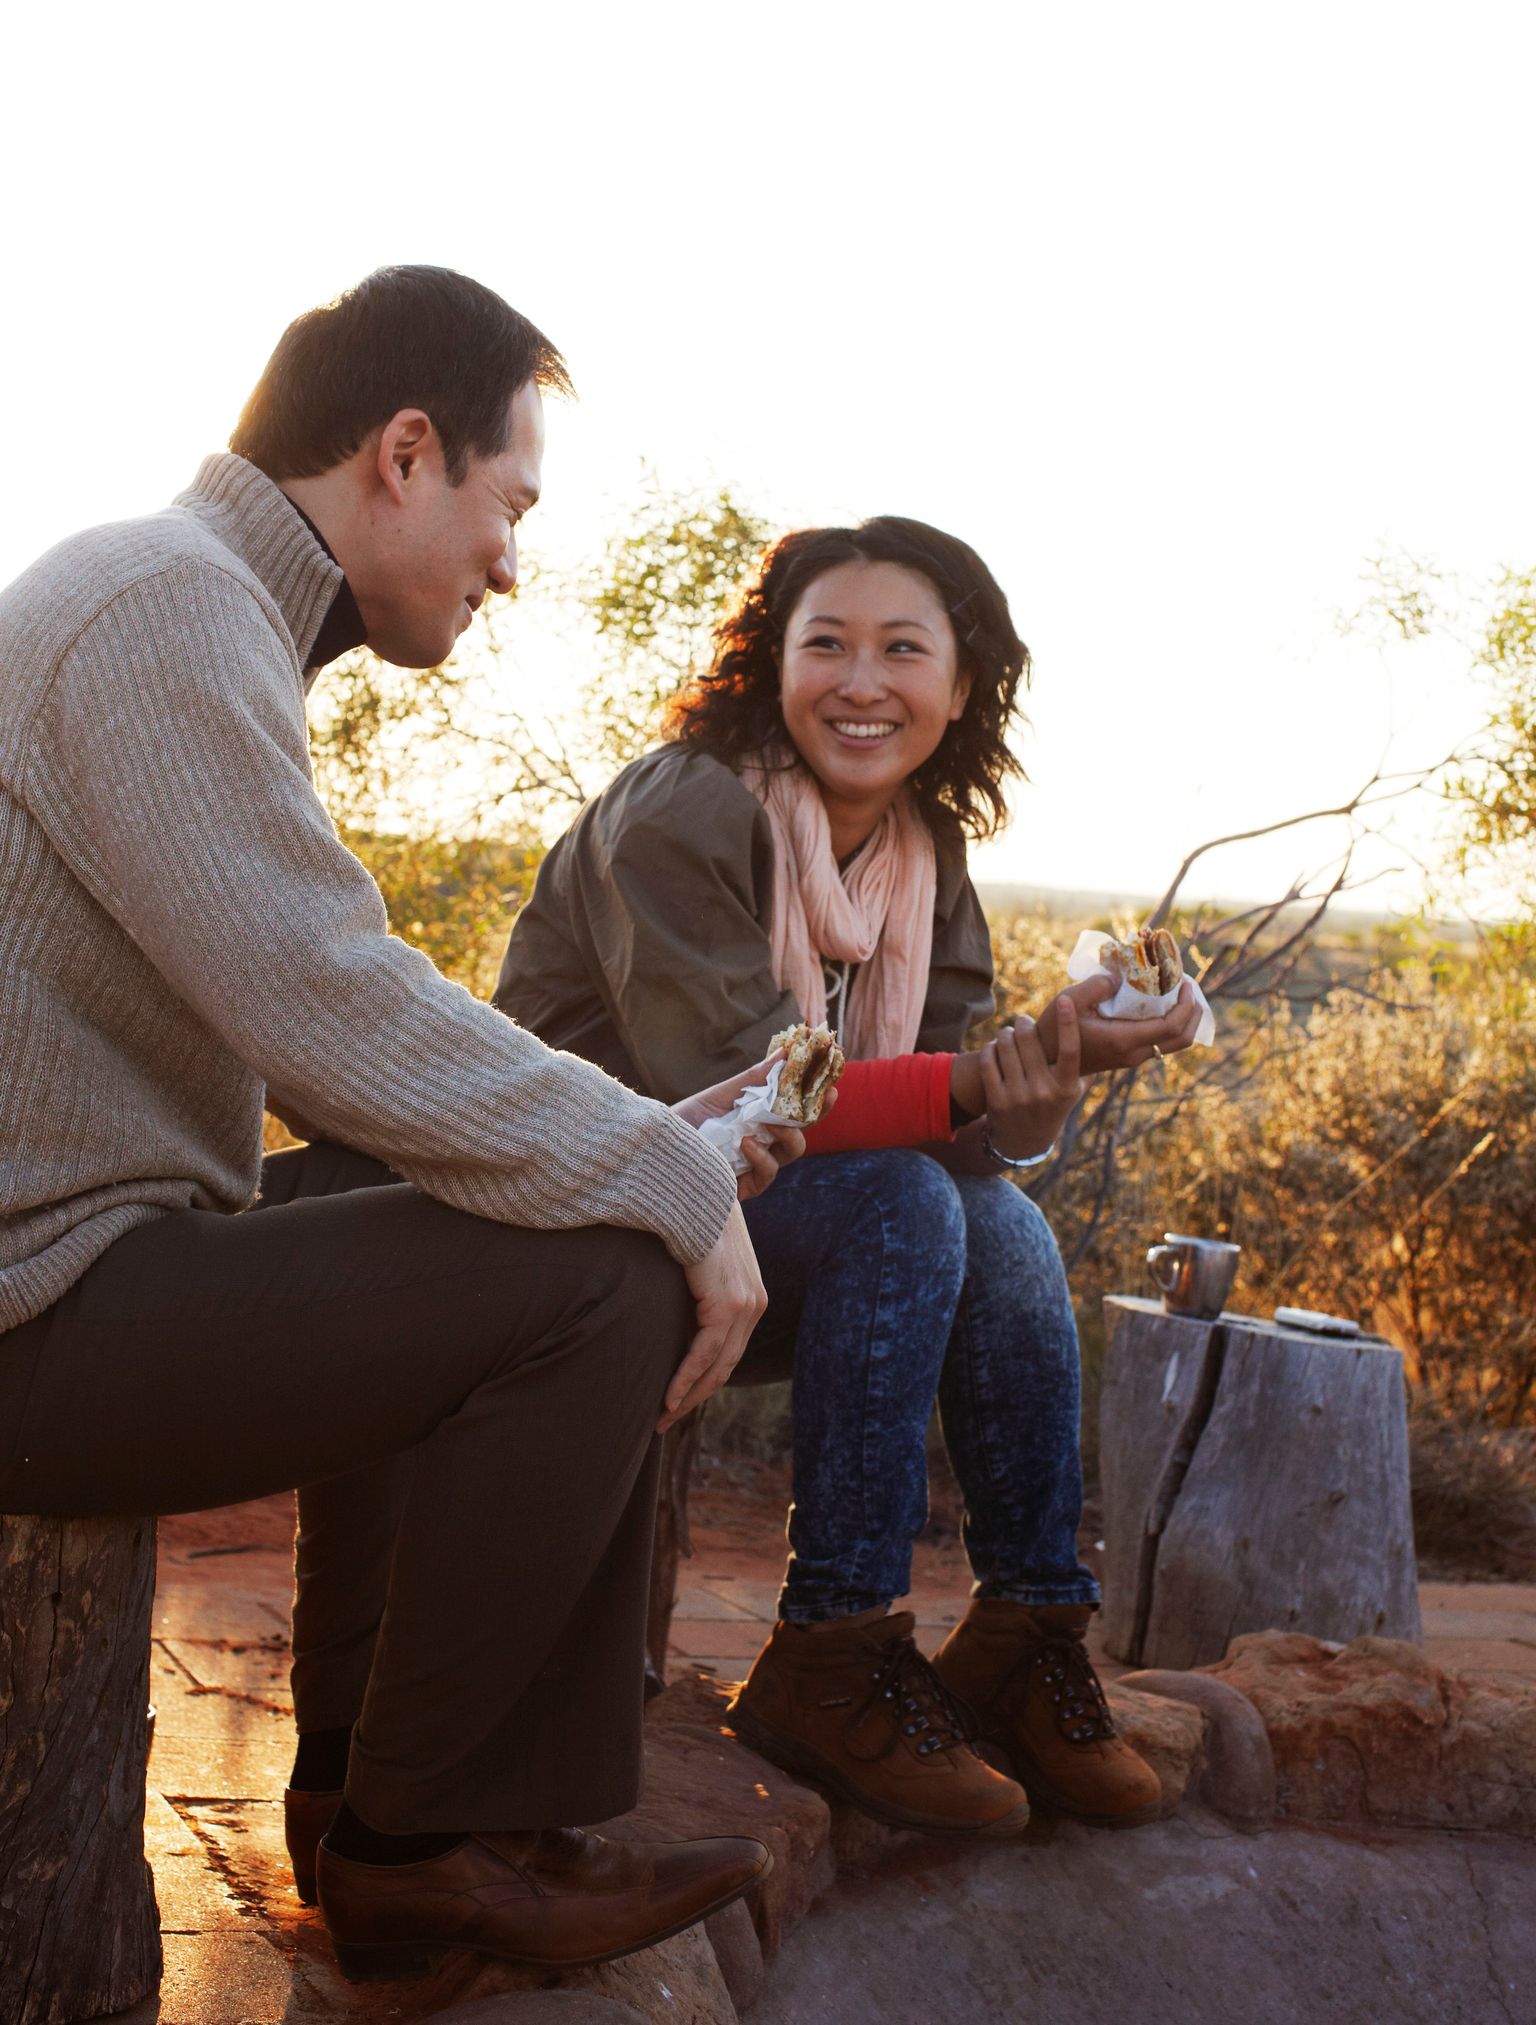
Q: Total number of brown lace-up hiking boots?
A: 2